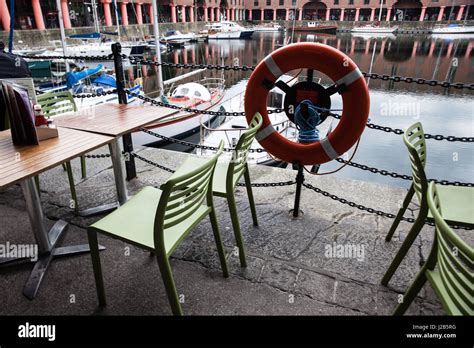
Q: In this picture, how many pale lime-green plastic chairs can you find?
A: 5